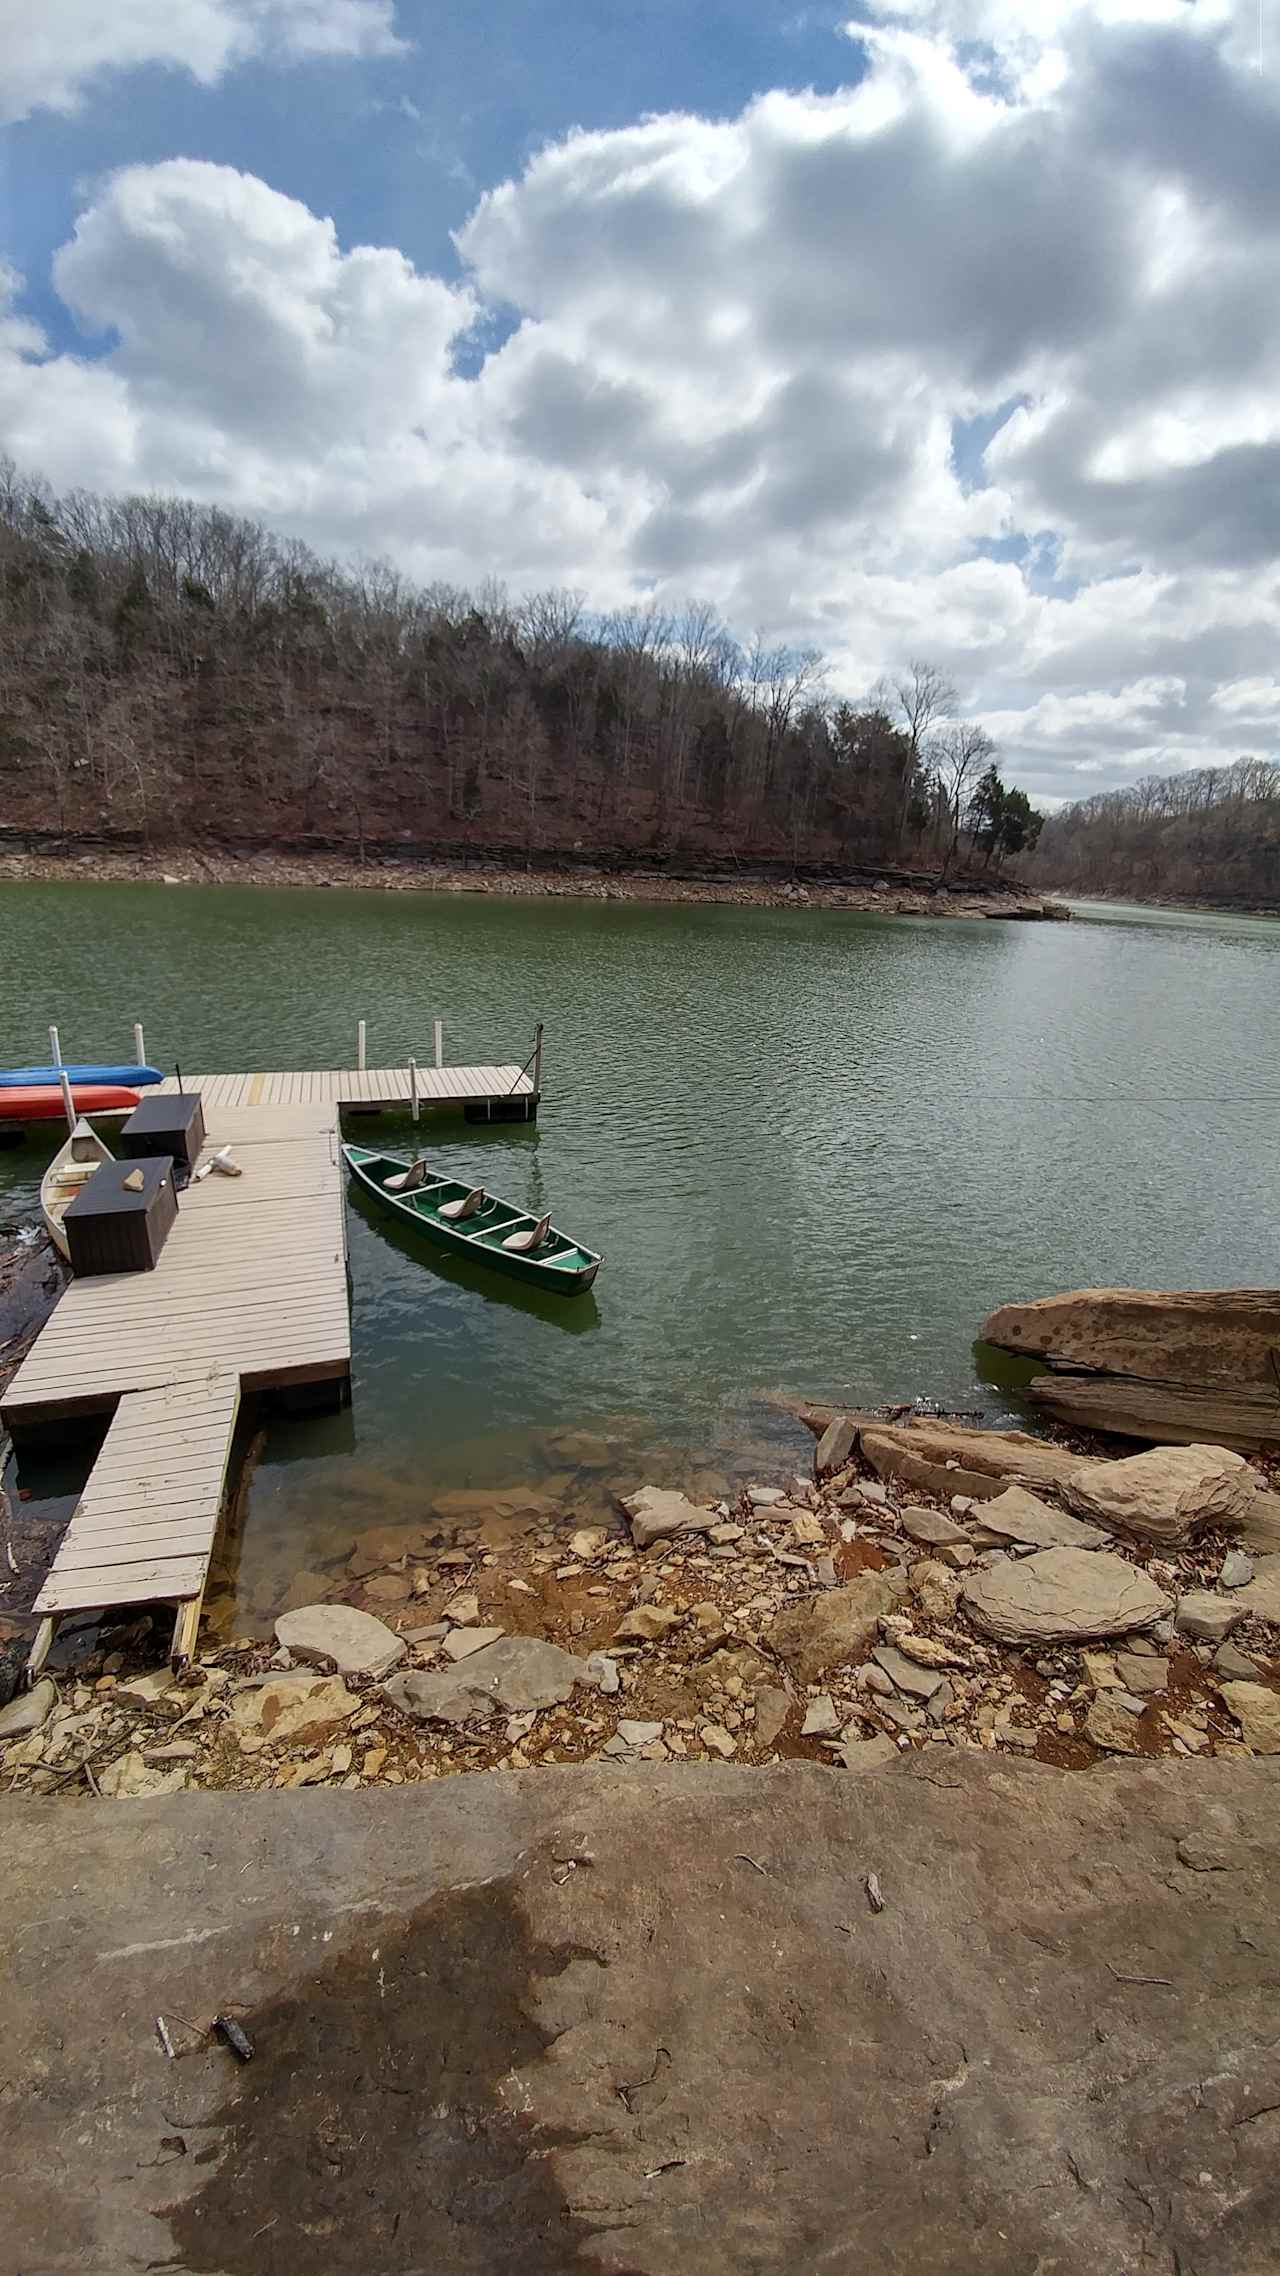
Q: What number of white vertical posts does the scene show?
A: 6